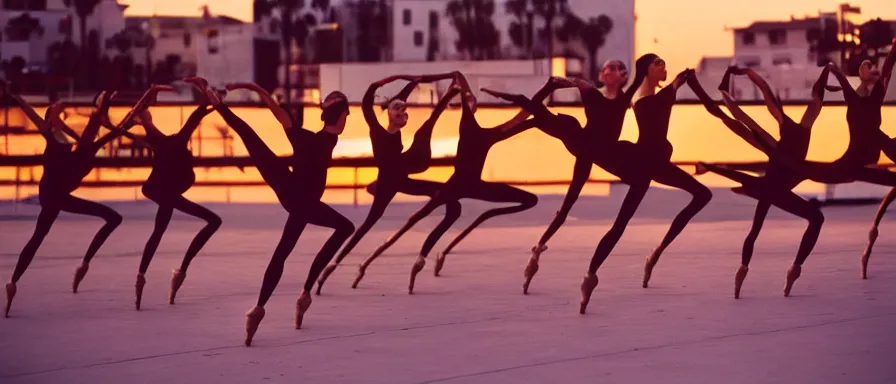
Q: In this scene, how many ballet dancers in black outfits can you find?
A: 9